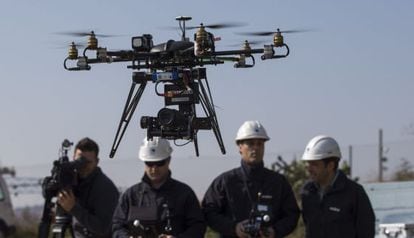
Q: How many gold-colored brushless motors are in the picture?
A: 5